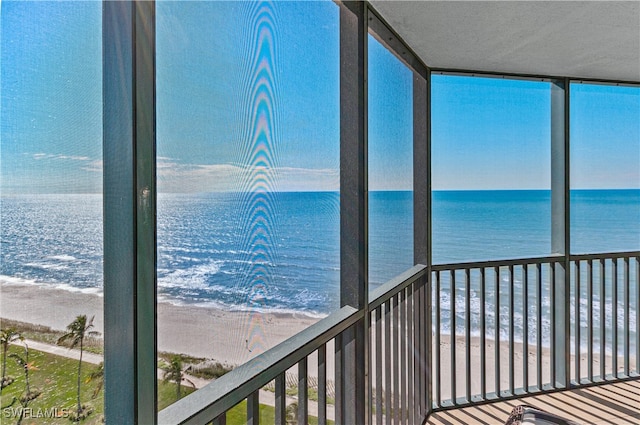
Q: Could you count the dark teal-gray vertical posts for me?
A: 4